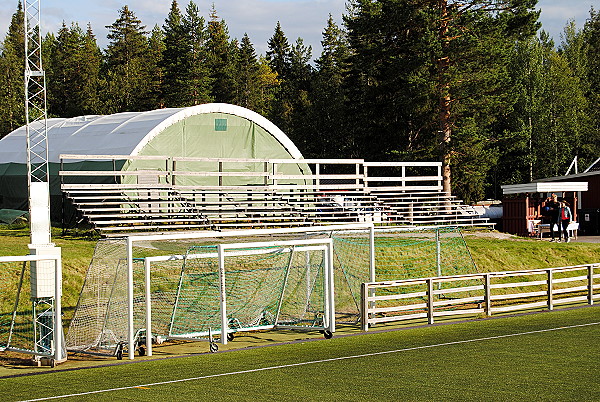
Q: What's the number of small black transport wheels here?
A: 6